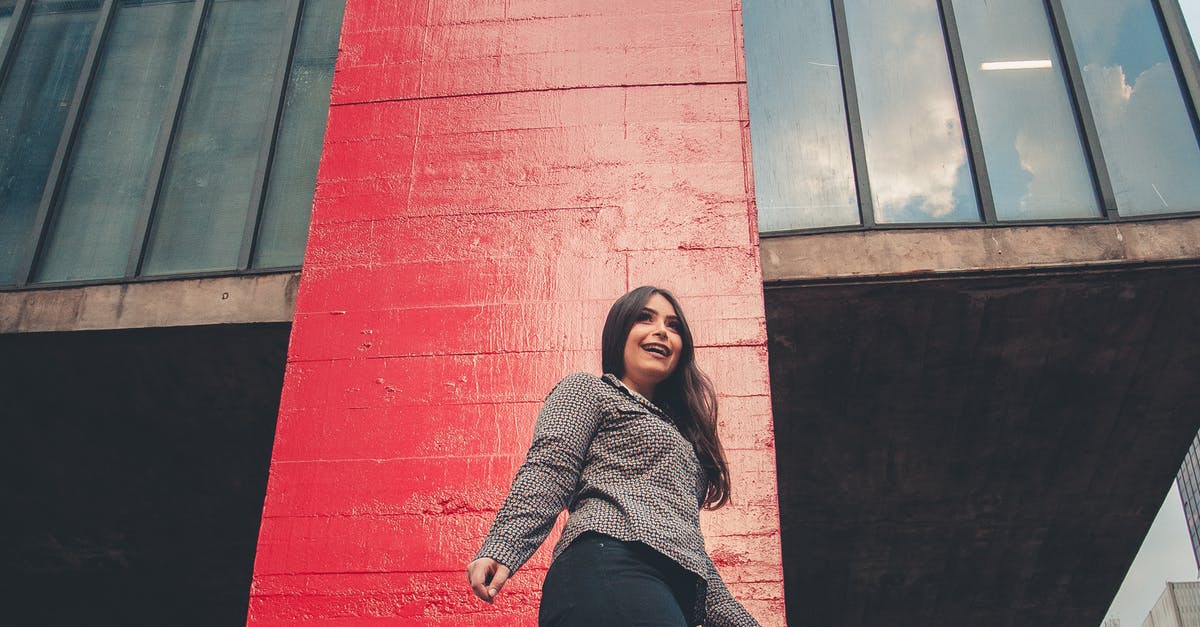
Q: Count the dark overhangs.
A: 2